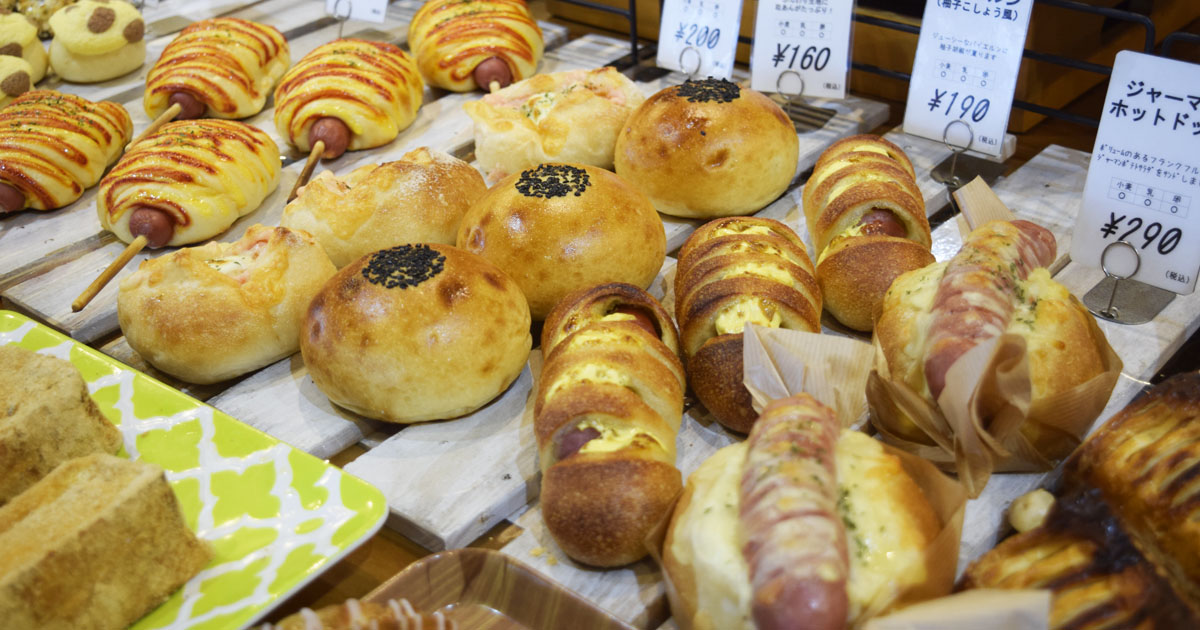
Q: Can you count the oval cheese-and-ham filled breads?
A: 3